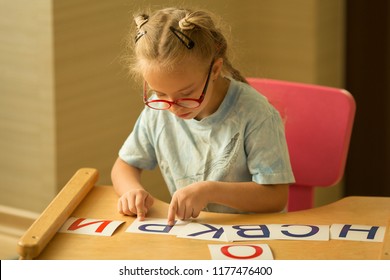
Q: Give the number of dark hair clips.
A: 2